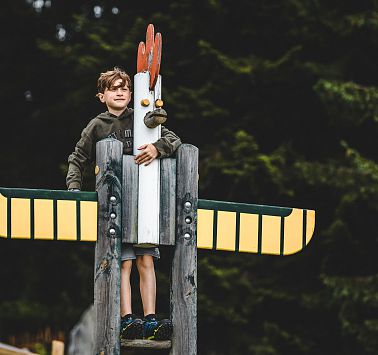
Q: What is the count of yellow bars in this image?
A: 11